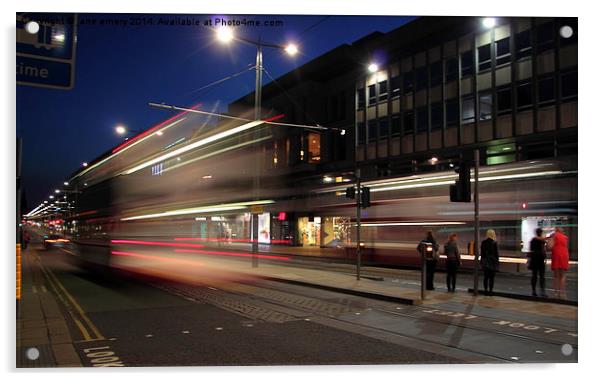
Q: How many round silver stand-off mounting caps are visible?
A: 4